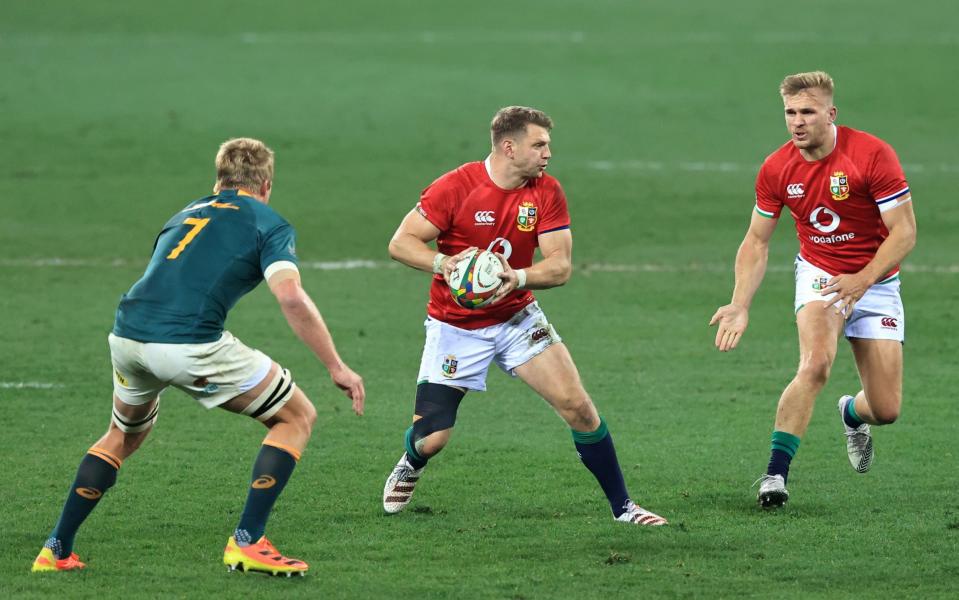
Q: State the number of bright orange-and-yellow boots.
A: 2